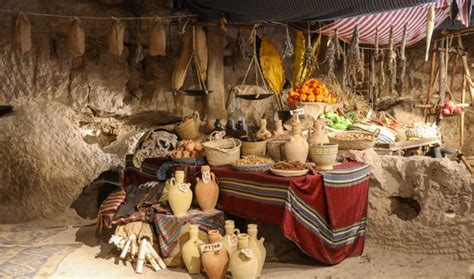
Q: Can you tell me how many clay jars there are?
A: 11